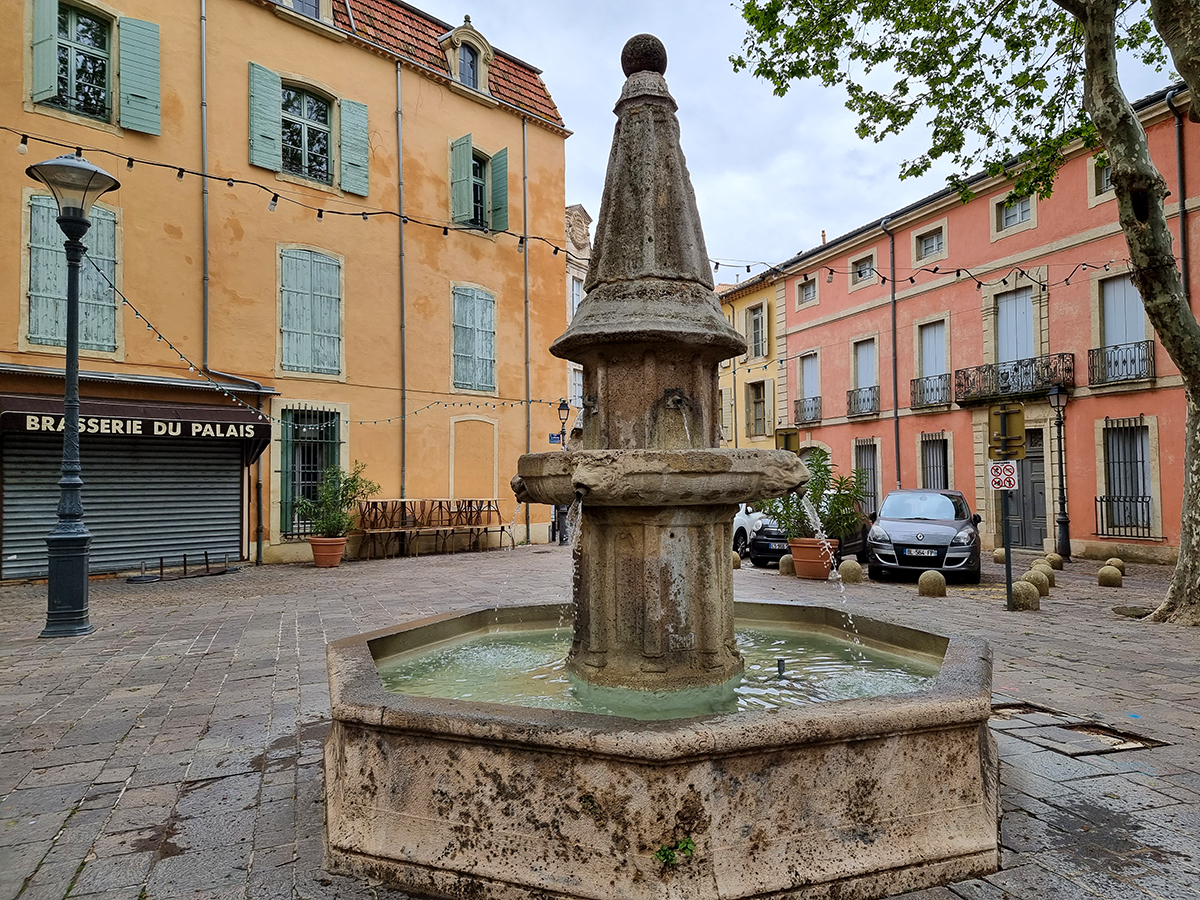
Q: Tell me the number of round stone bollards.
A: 12